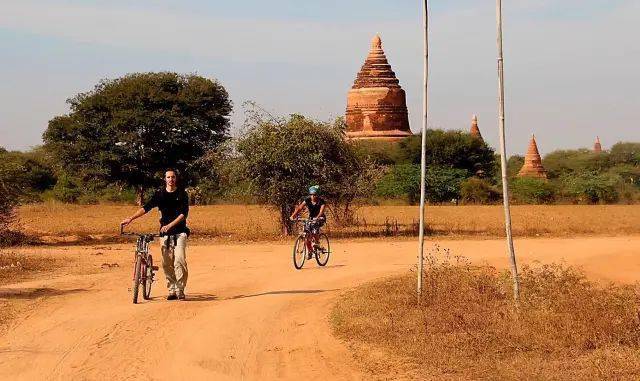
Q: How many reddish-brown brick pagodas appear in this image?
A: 4